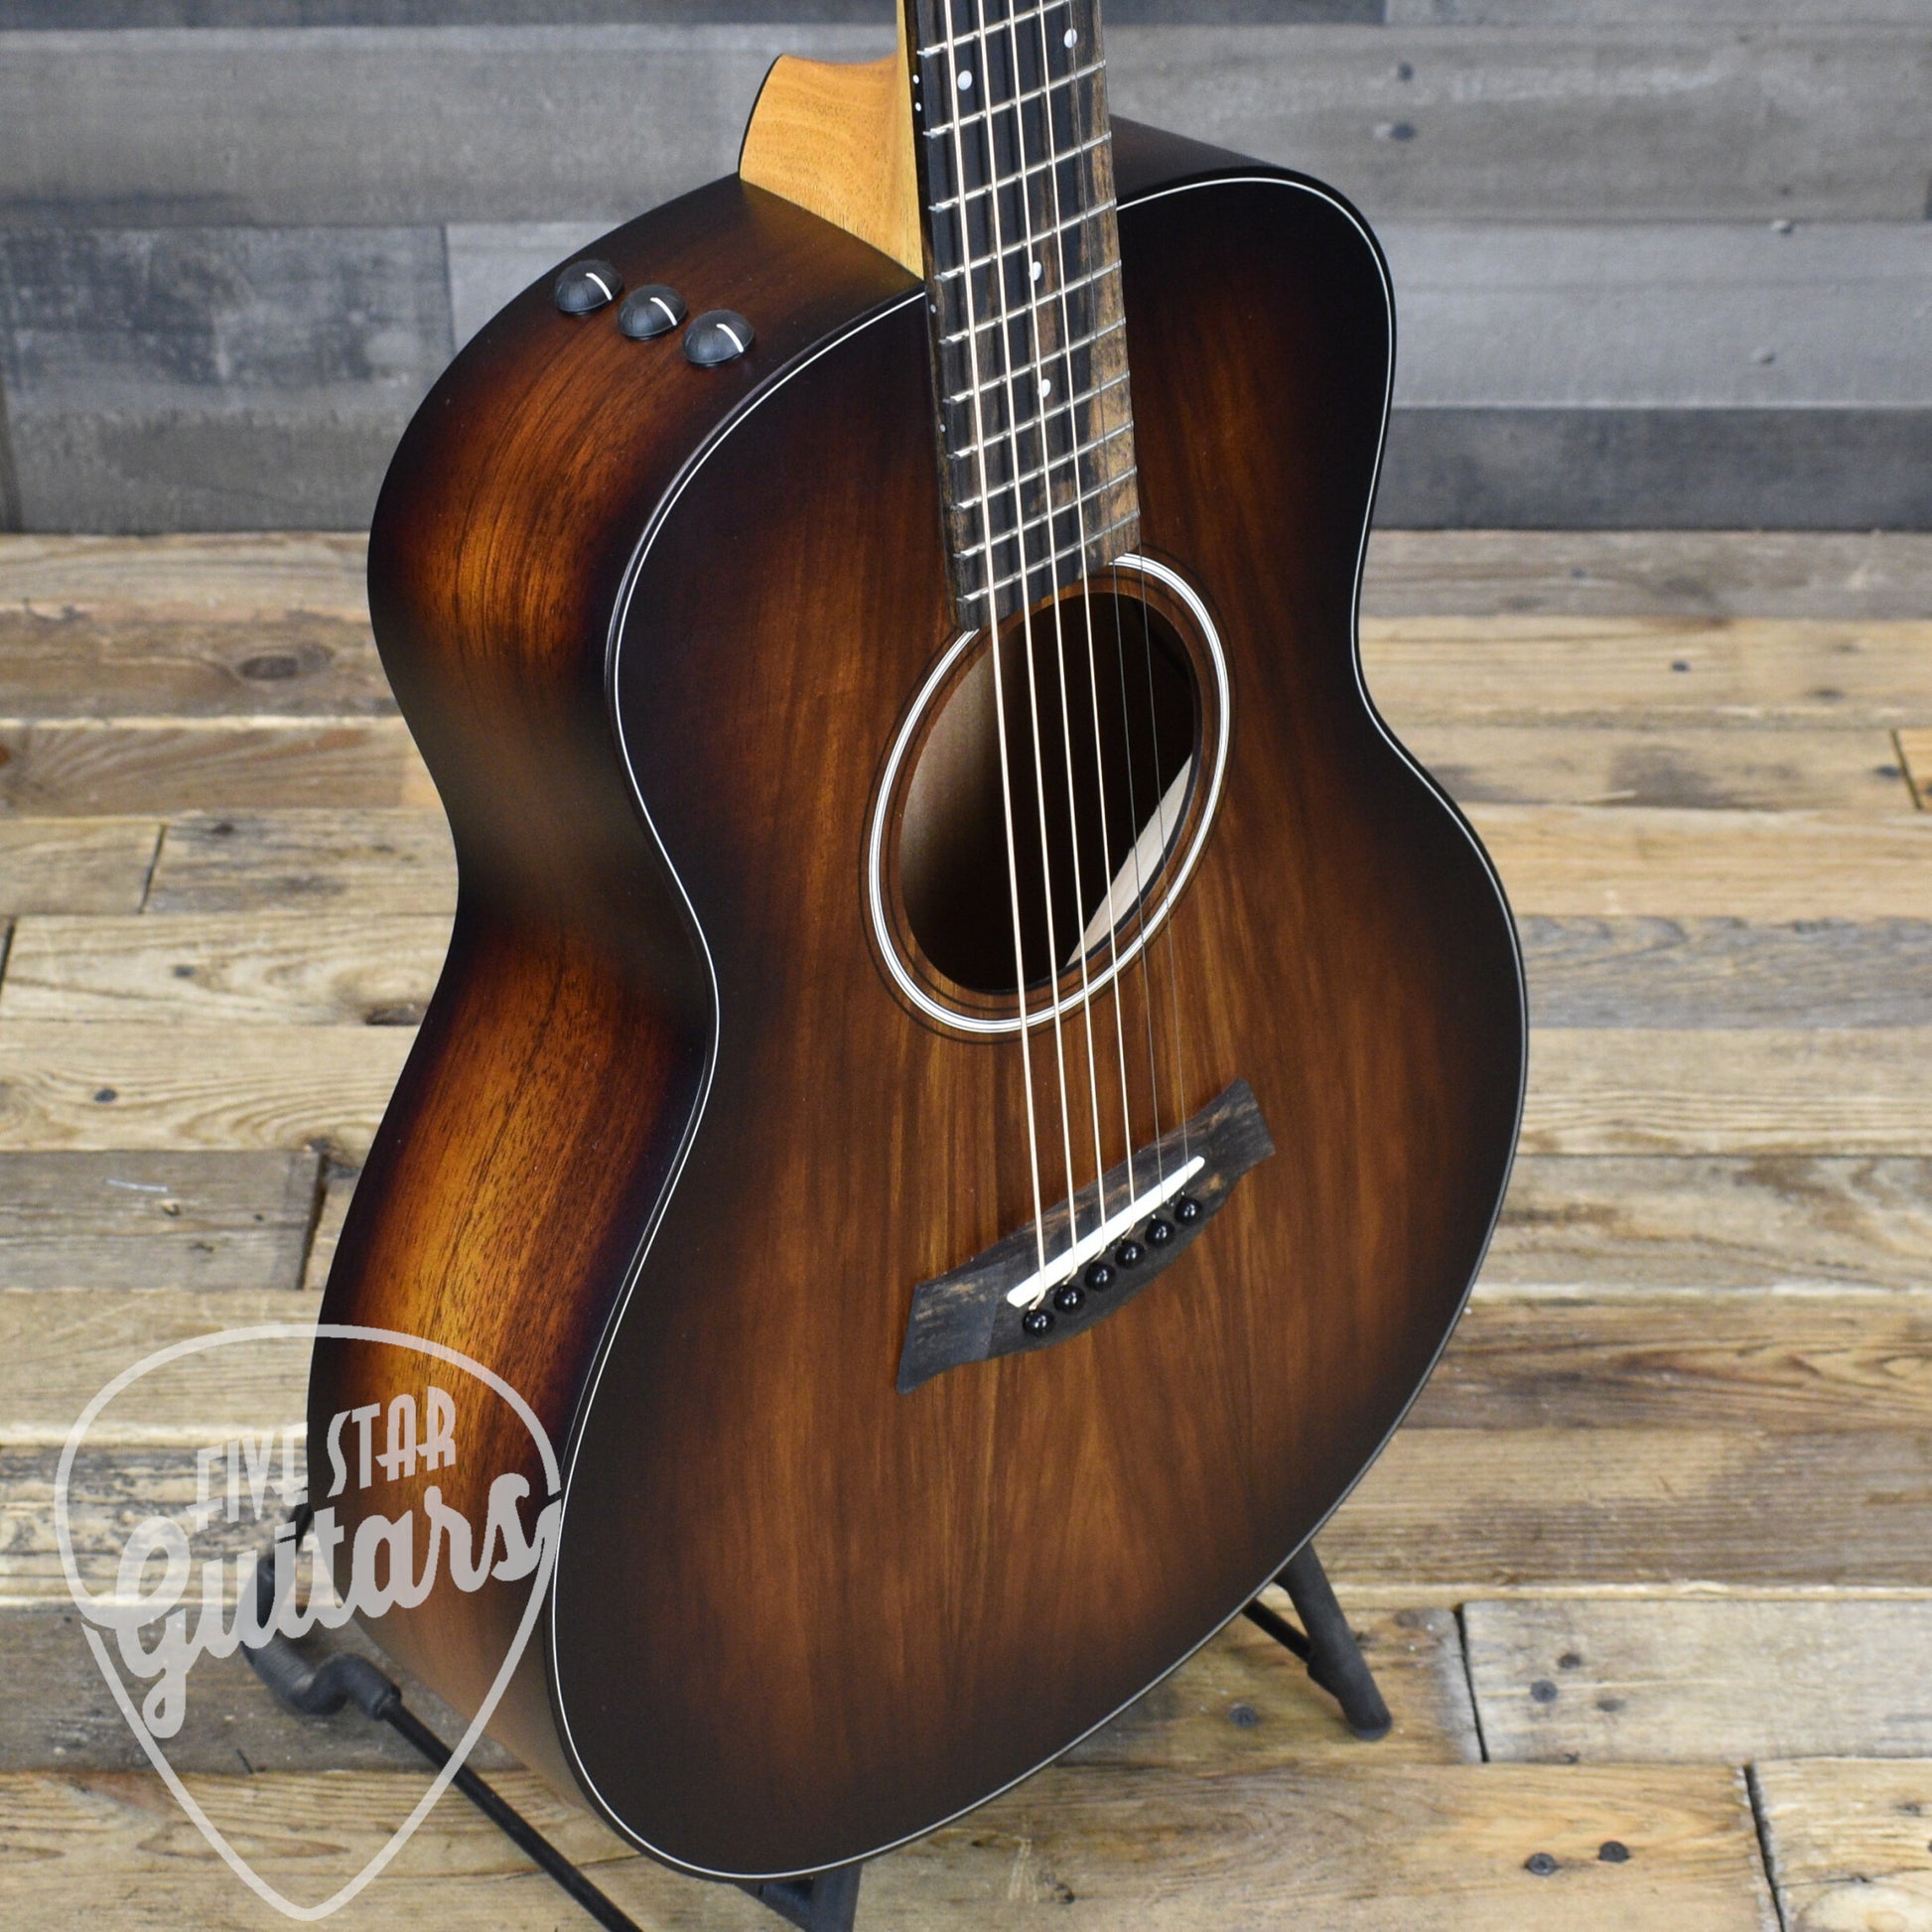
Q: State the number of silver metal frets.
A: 10